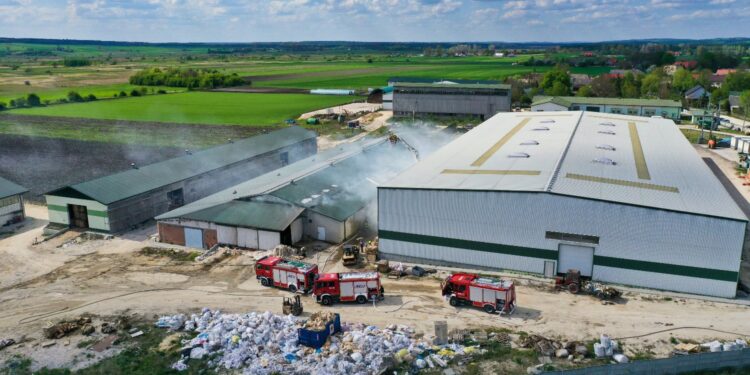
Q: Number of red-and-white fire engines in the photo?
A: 3